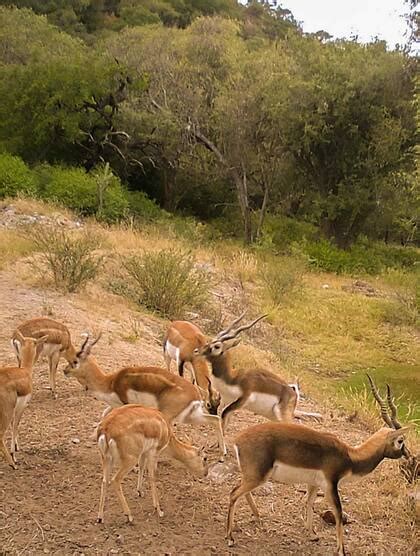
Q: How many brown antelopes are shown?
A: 7